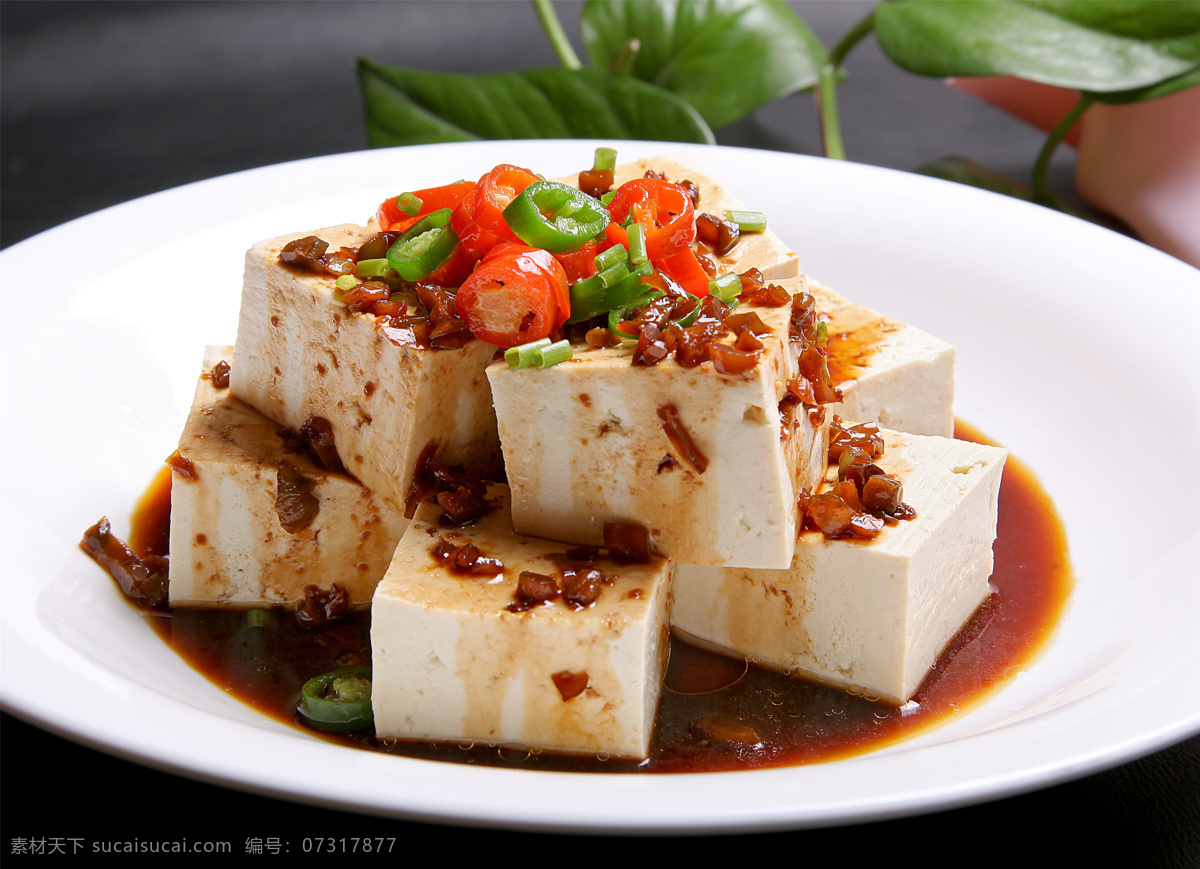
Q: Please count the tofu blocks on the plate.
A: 7